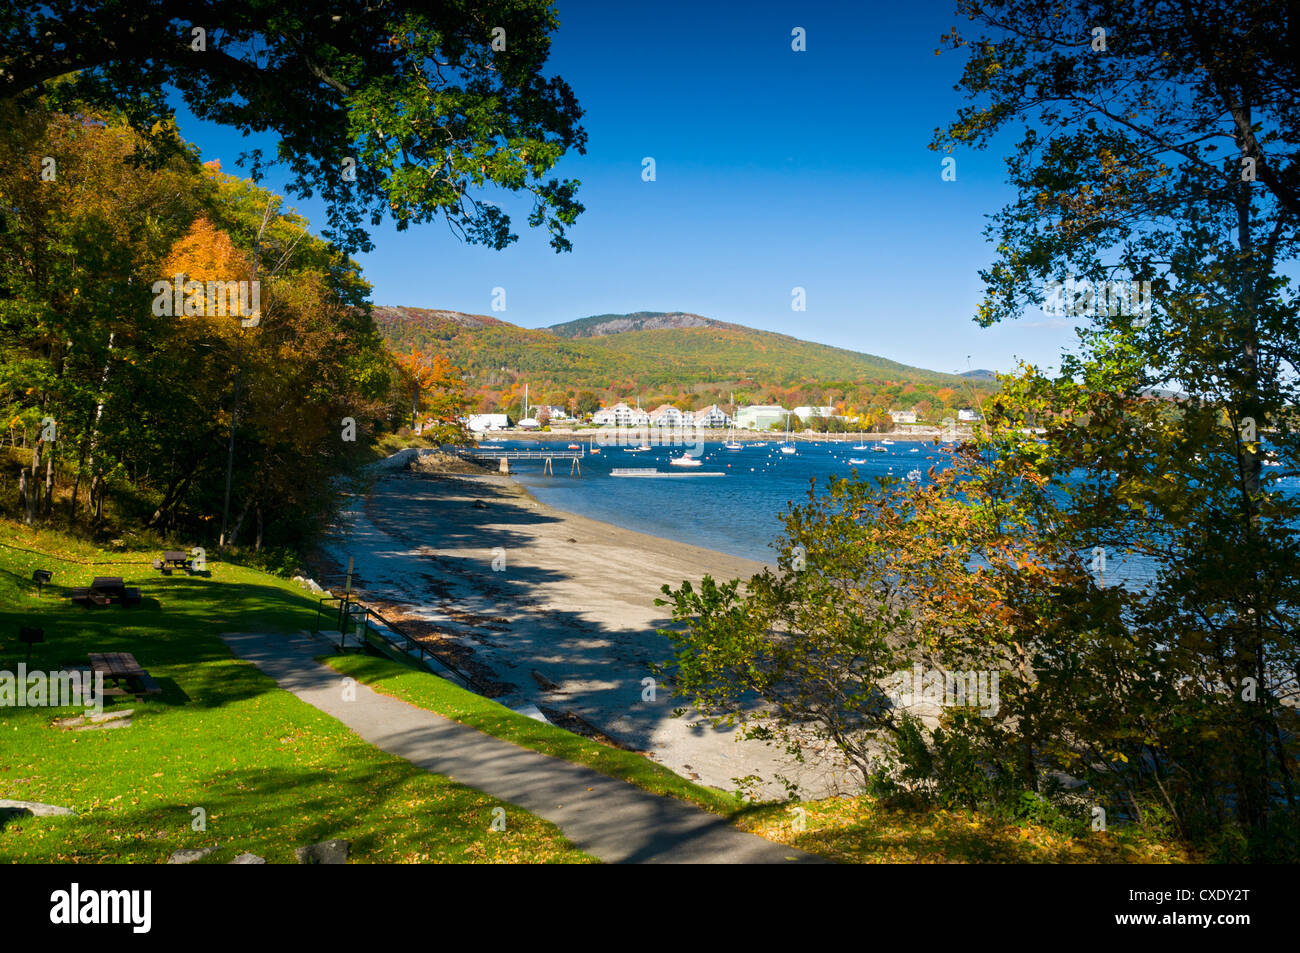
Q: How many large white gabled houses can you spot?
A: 3